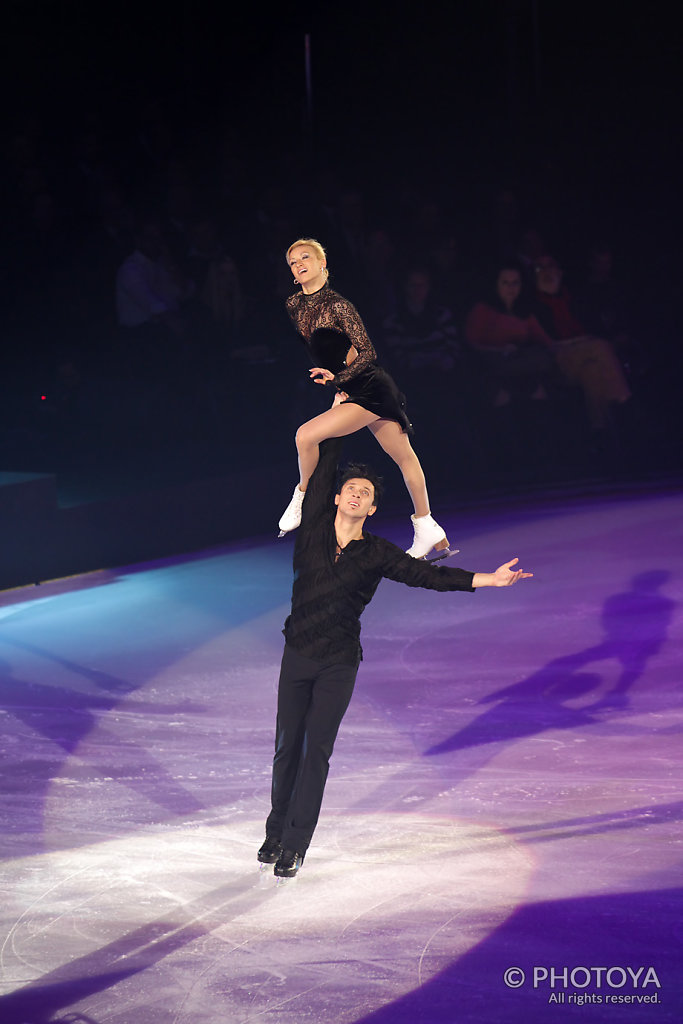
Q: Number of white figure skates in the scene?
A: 2